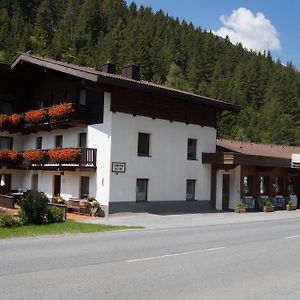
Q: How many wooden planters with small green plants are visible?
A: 3